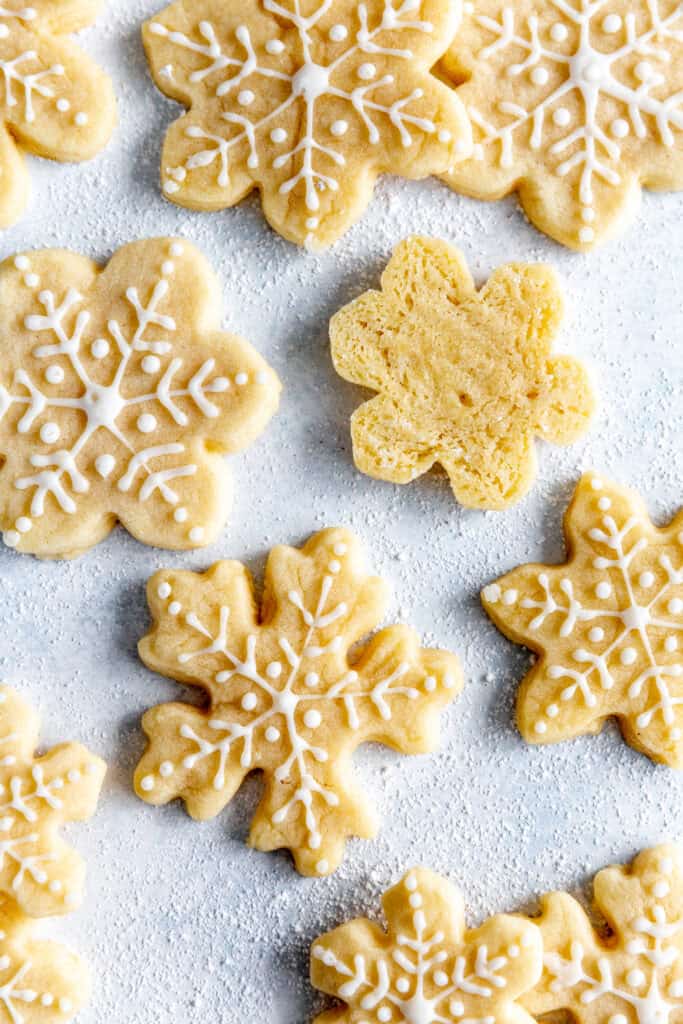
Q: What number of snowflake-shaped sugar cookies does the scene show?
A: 11